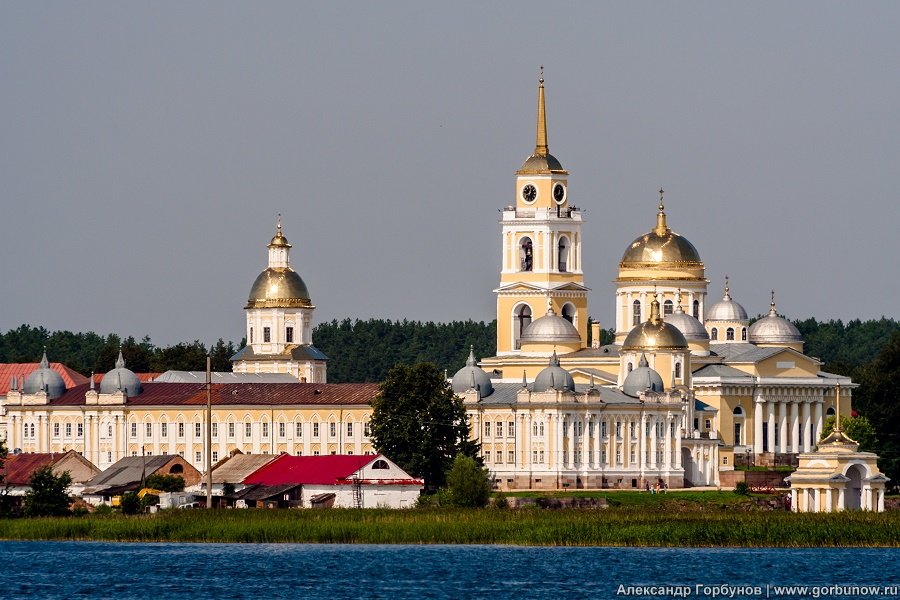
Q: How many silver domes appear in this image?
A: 9